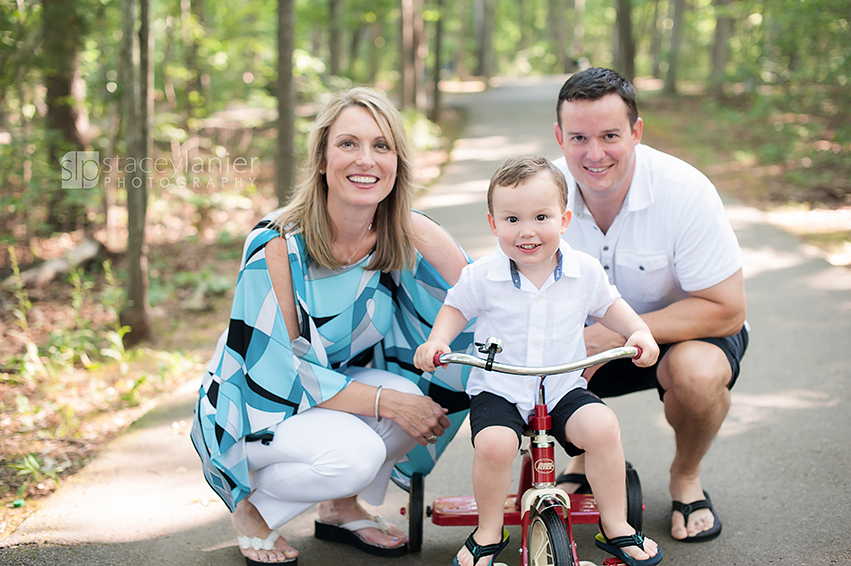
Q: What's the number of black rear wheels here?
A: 2